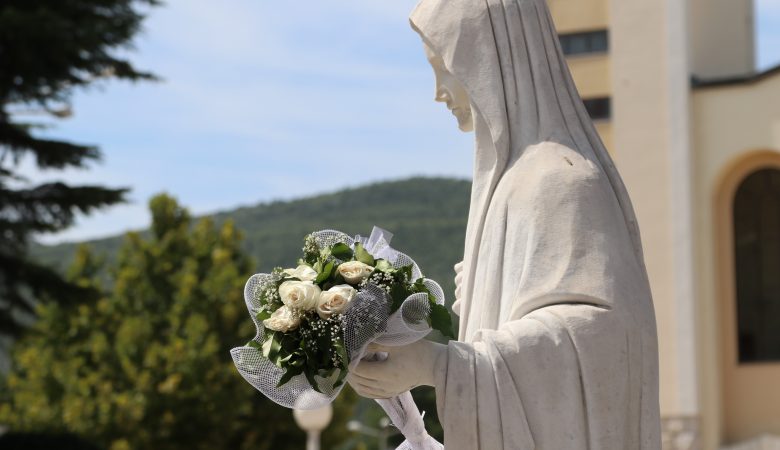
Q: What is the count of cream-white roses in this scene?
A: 5